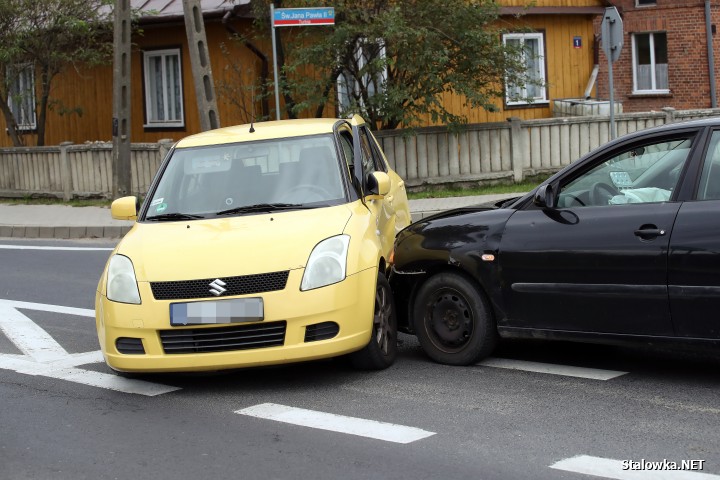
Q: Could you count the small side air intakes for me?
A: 2